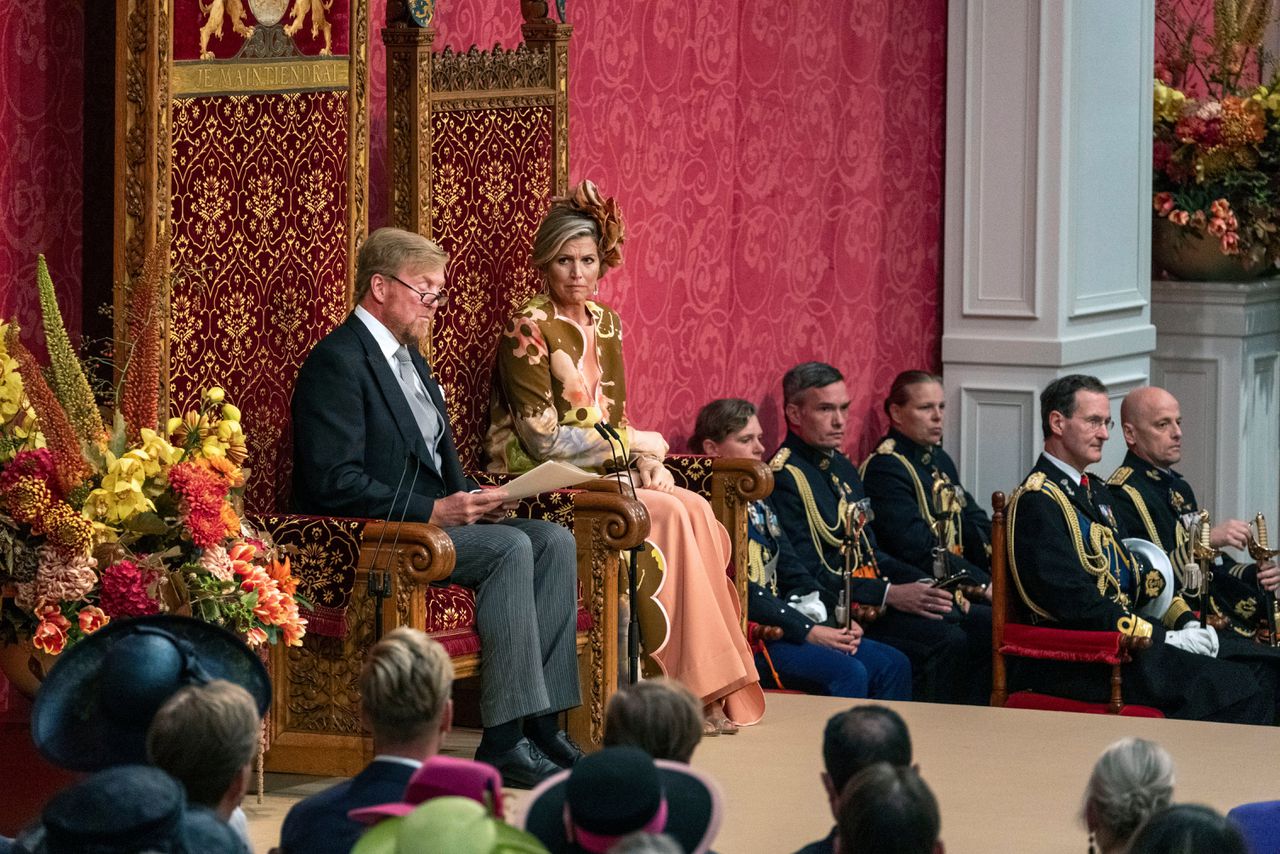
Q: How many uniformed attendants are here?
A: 5